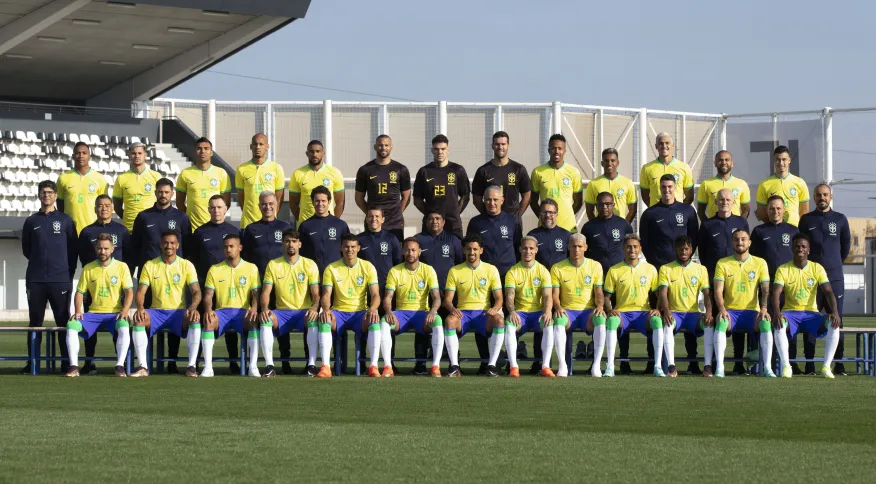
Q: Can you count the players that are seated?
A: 13